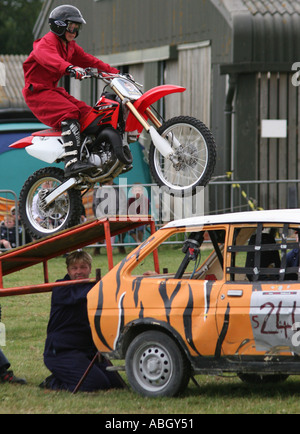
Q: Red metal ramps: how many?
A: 1